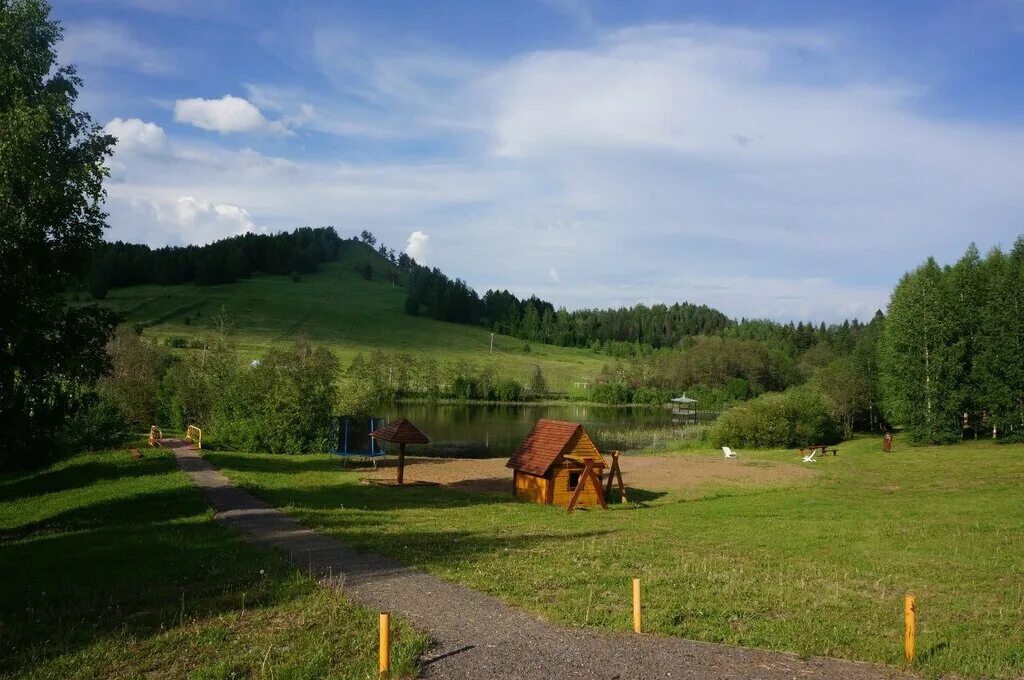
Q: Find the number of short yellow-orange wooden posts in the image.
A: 3